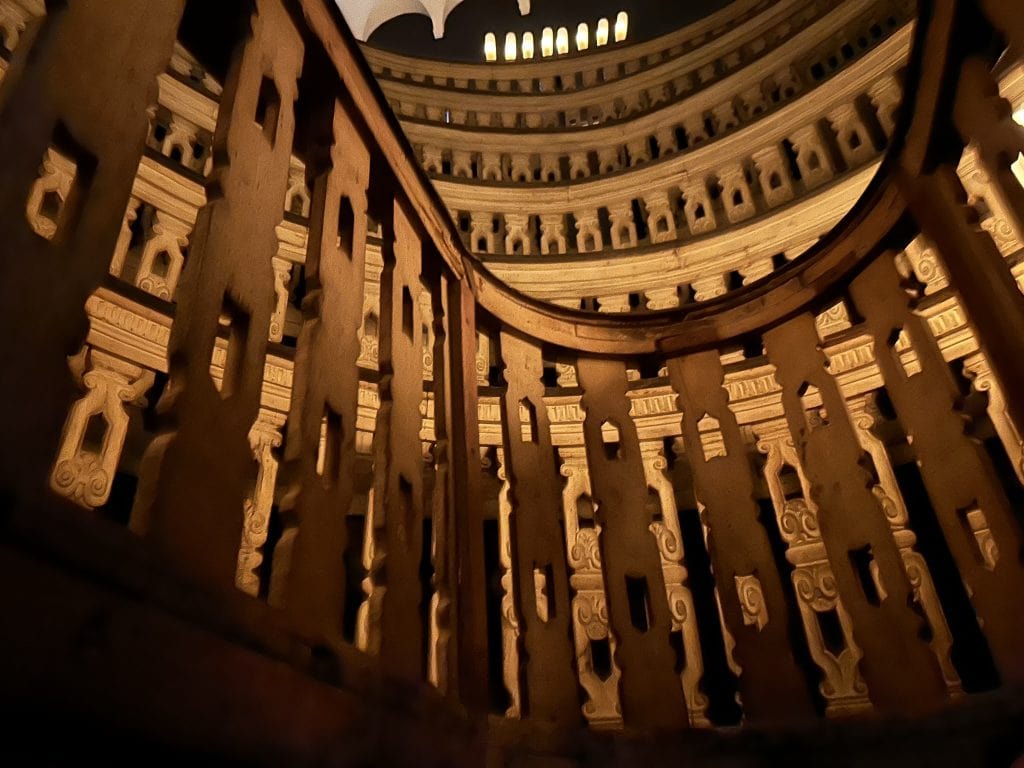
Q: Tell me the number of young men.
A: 0